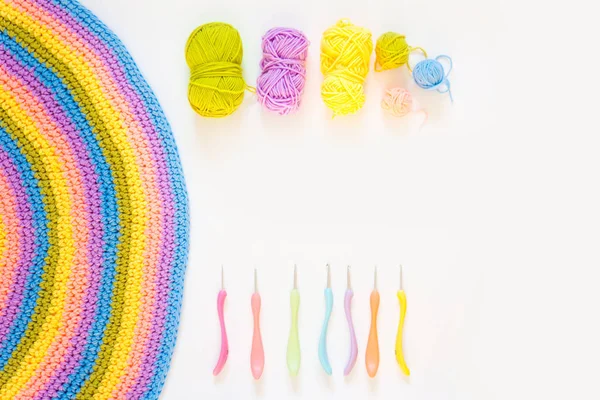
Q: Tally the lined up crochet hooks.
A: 7